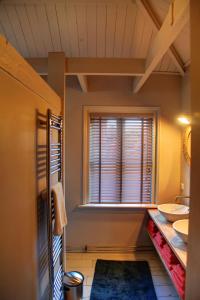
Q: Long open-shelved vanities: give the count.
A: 1